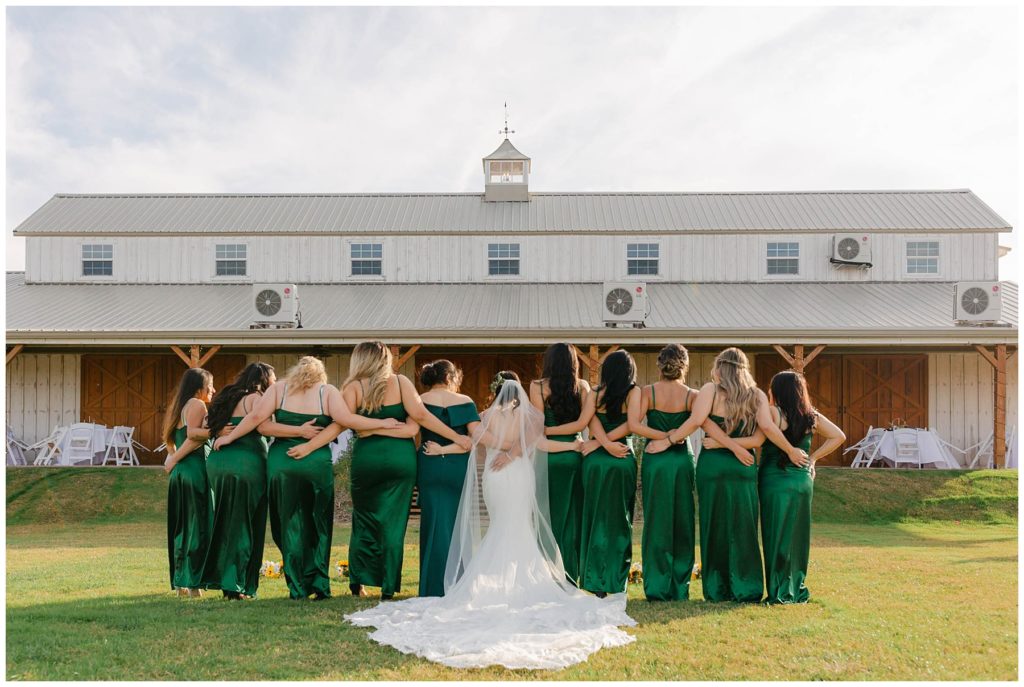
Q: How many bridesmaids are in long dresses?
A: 10